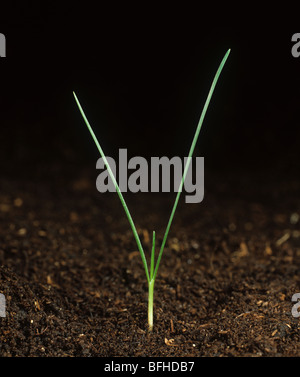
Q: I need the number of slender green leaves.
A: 3